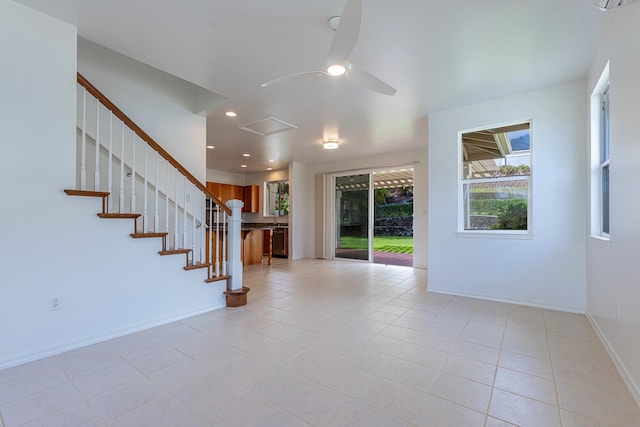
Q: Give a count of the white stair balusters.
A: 15